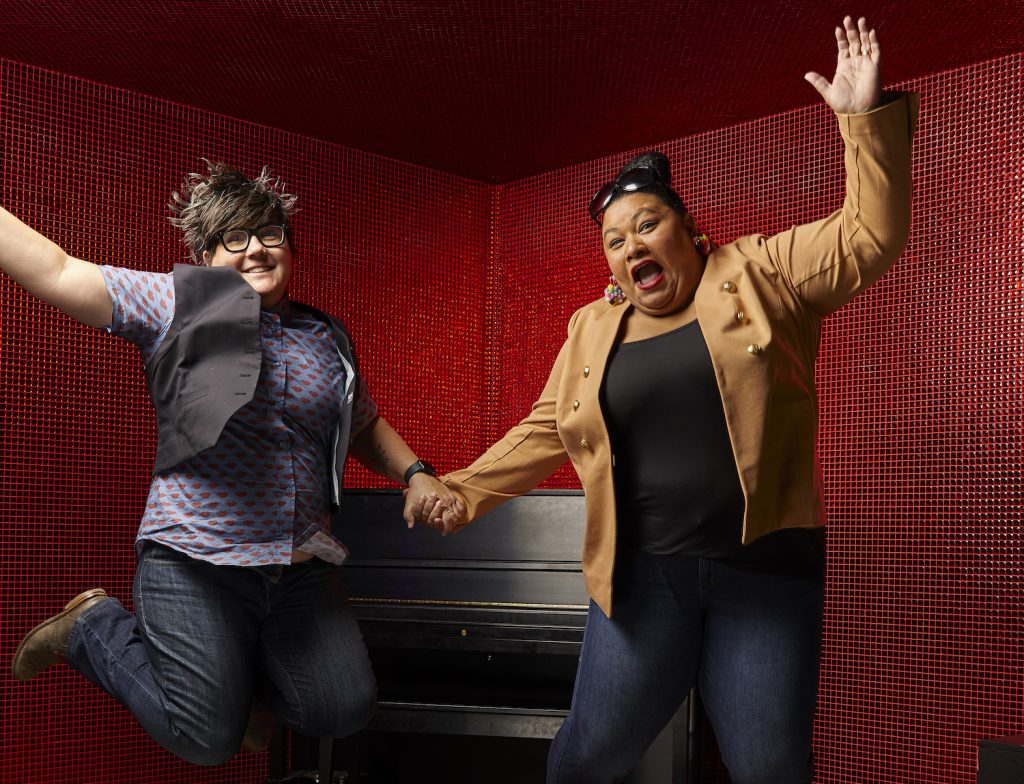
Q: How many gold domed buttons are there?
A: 6